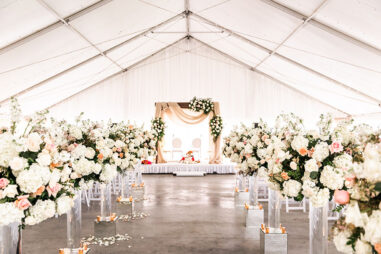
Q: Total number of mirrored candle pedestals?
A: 7